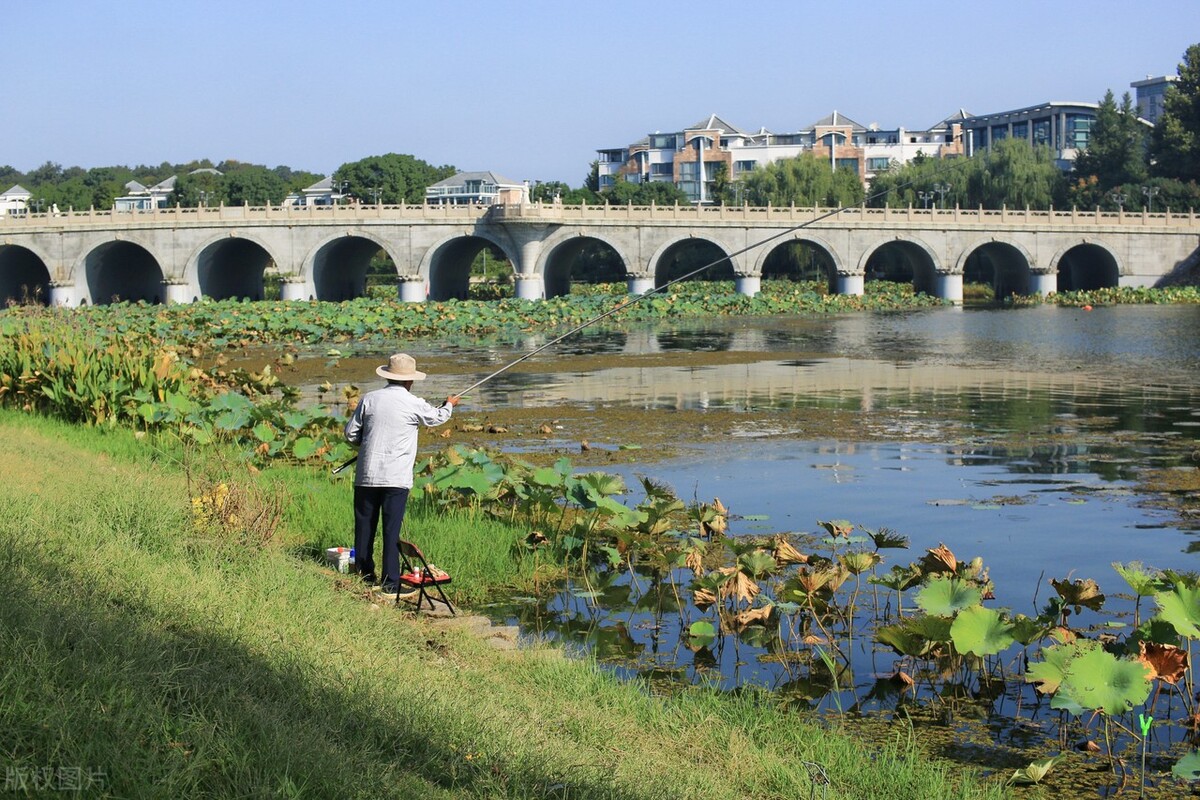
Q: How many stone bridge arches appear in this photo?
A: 11